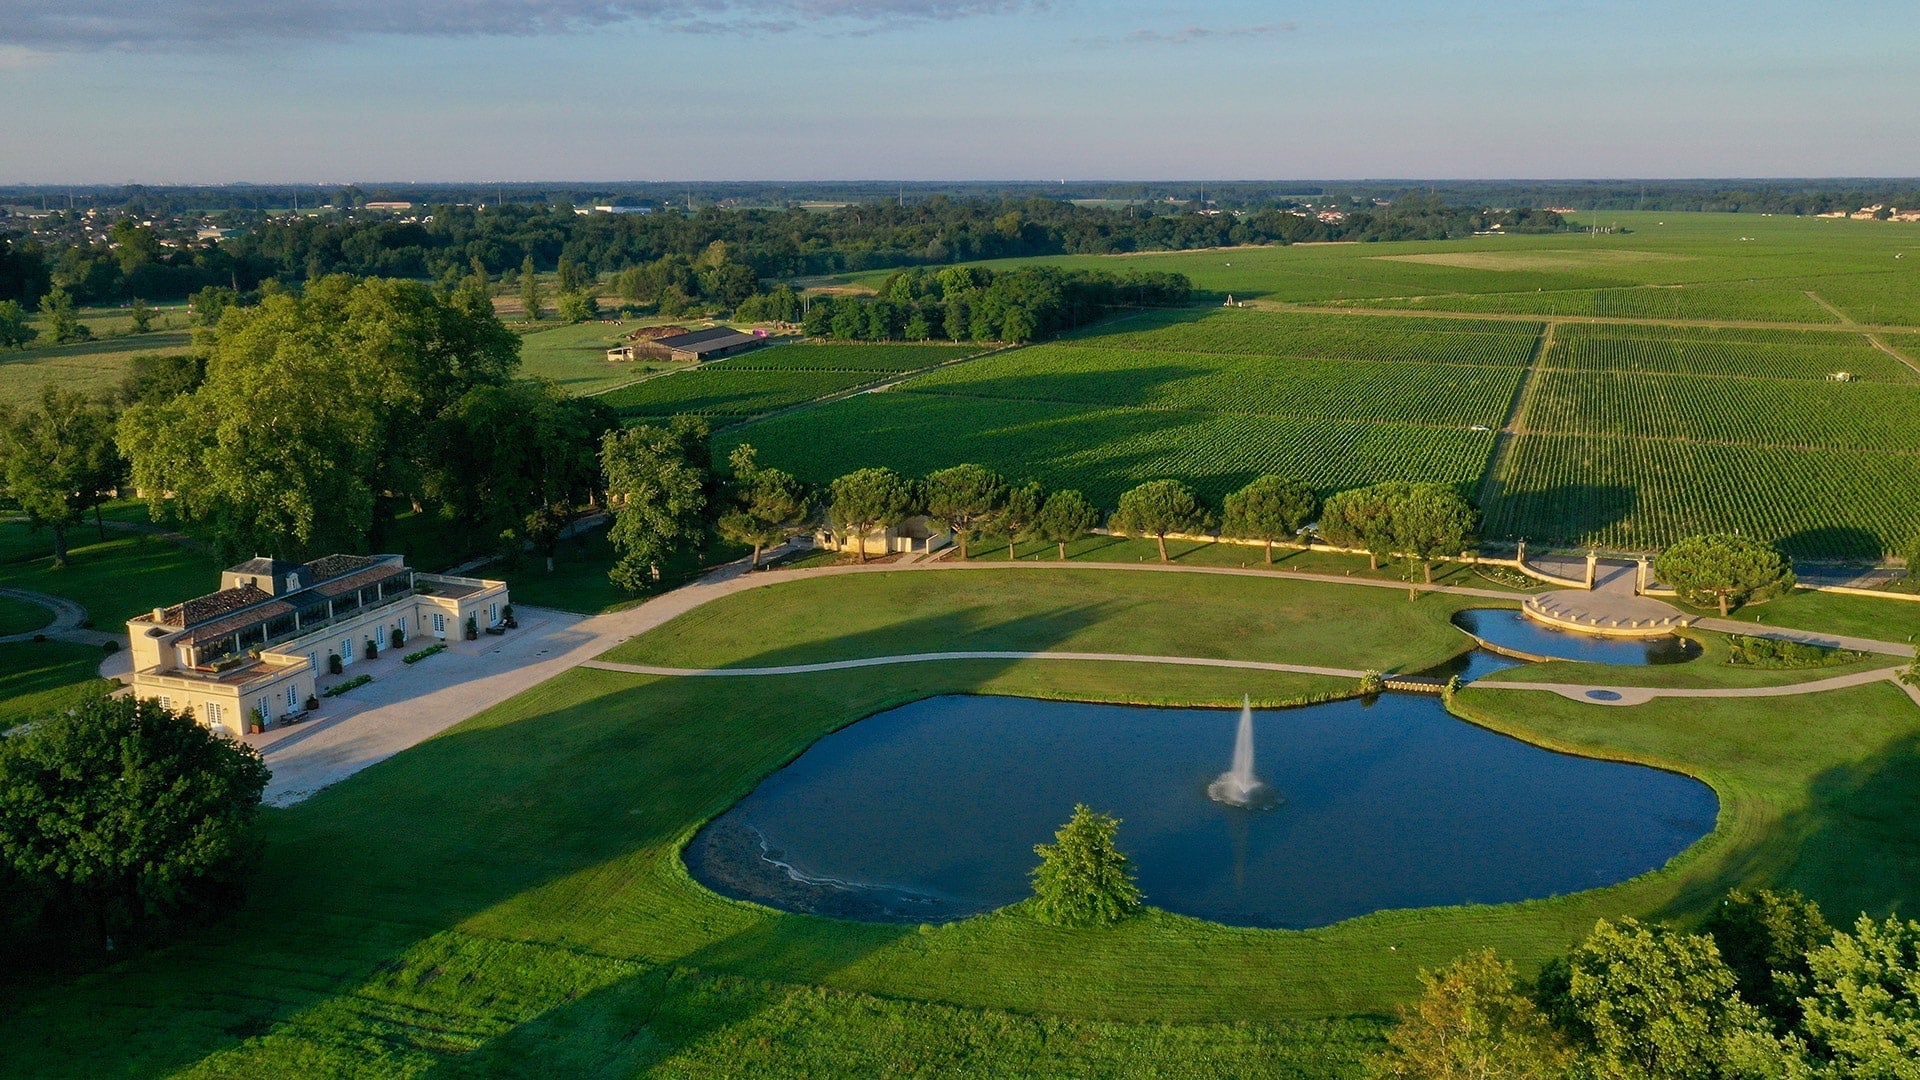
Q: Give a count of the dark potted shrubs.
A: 7